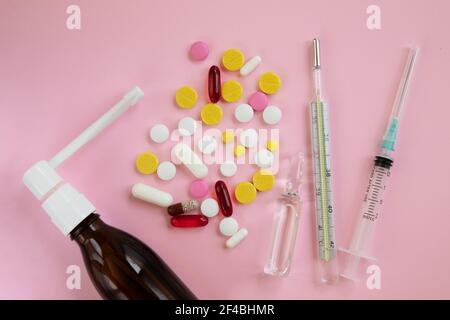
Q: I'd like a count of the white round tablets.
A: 11